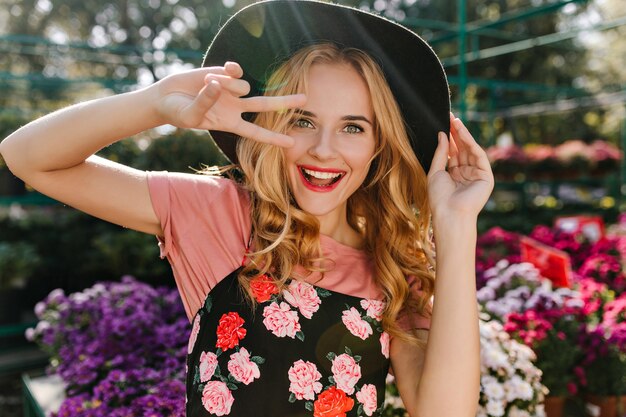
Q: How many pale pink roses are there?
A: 12